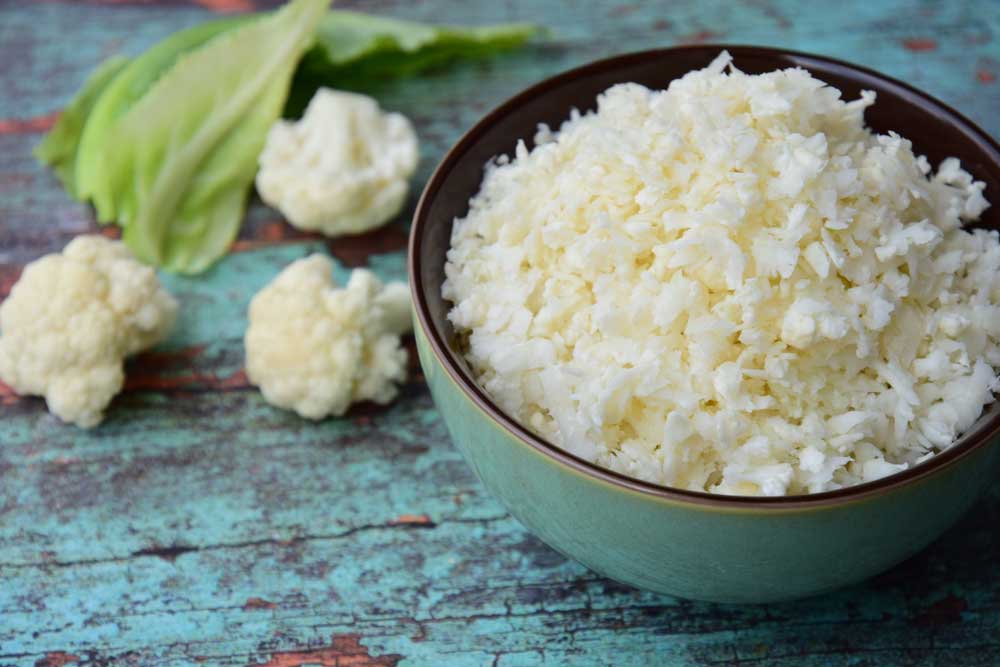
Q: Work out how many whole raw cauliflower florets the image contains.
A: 3